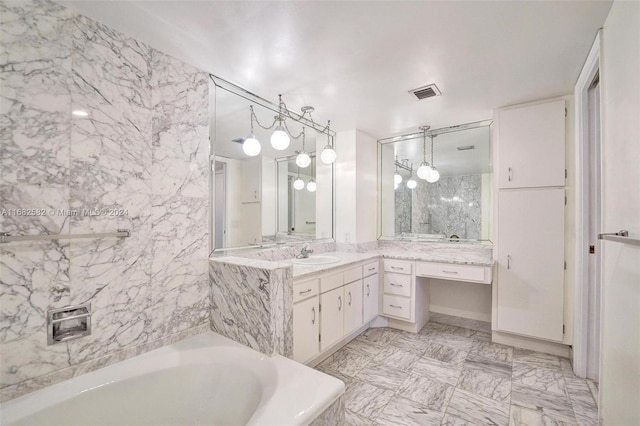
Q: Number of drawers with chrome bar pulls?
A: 6